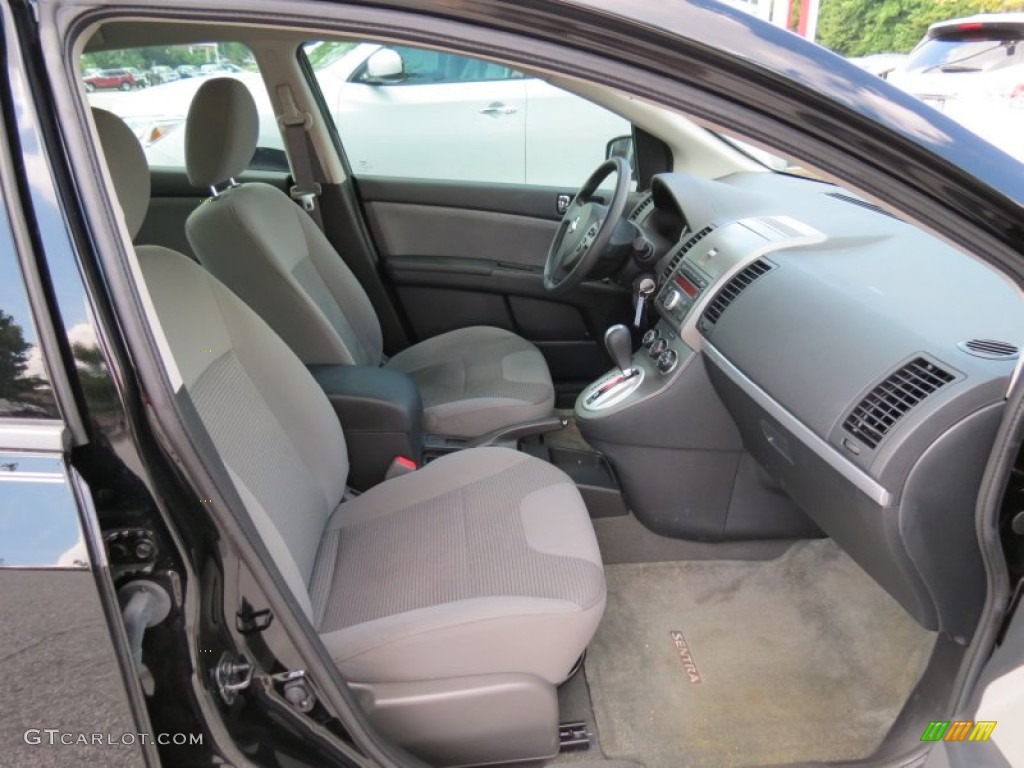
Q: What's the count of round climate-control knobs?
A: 3